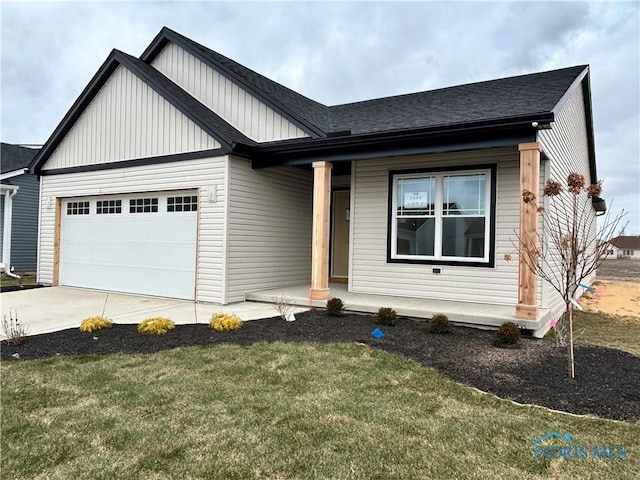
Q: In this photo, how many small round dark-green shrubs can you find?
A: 4